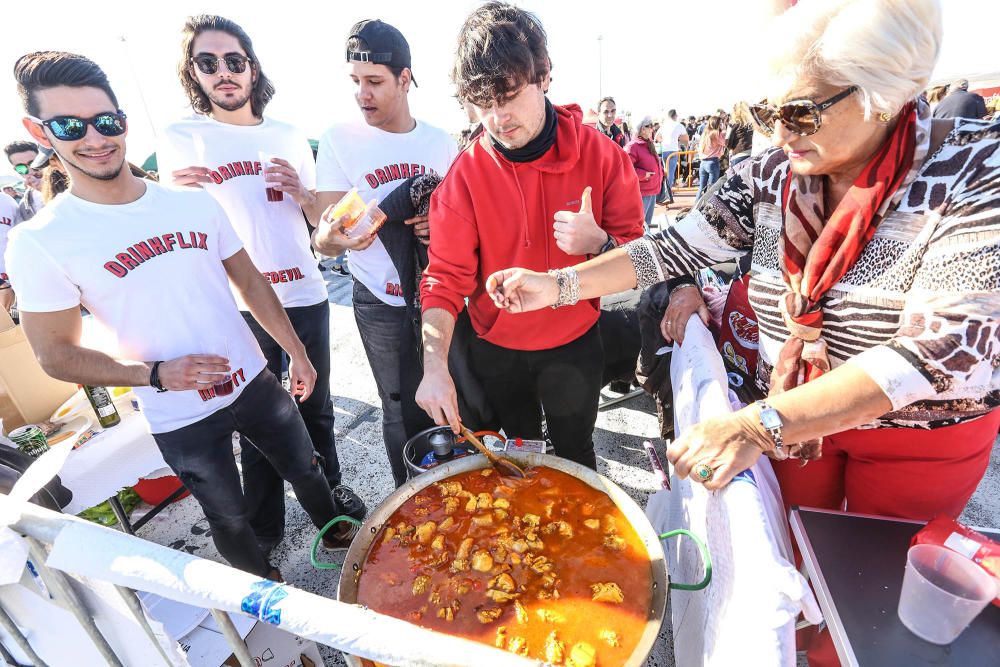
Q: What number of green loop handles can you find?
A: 2